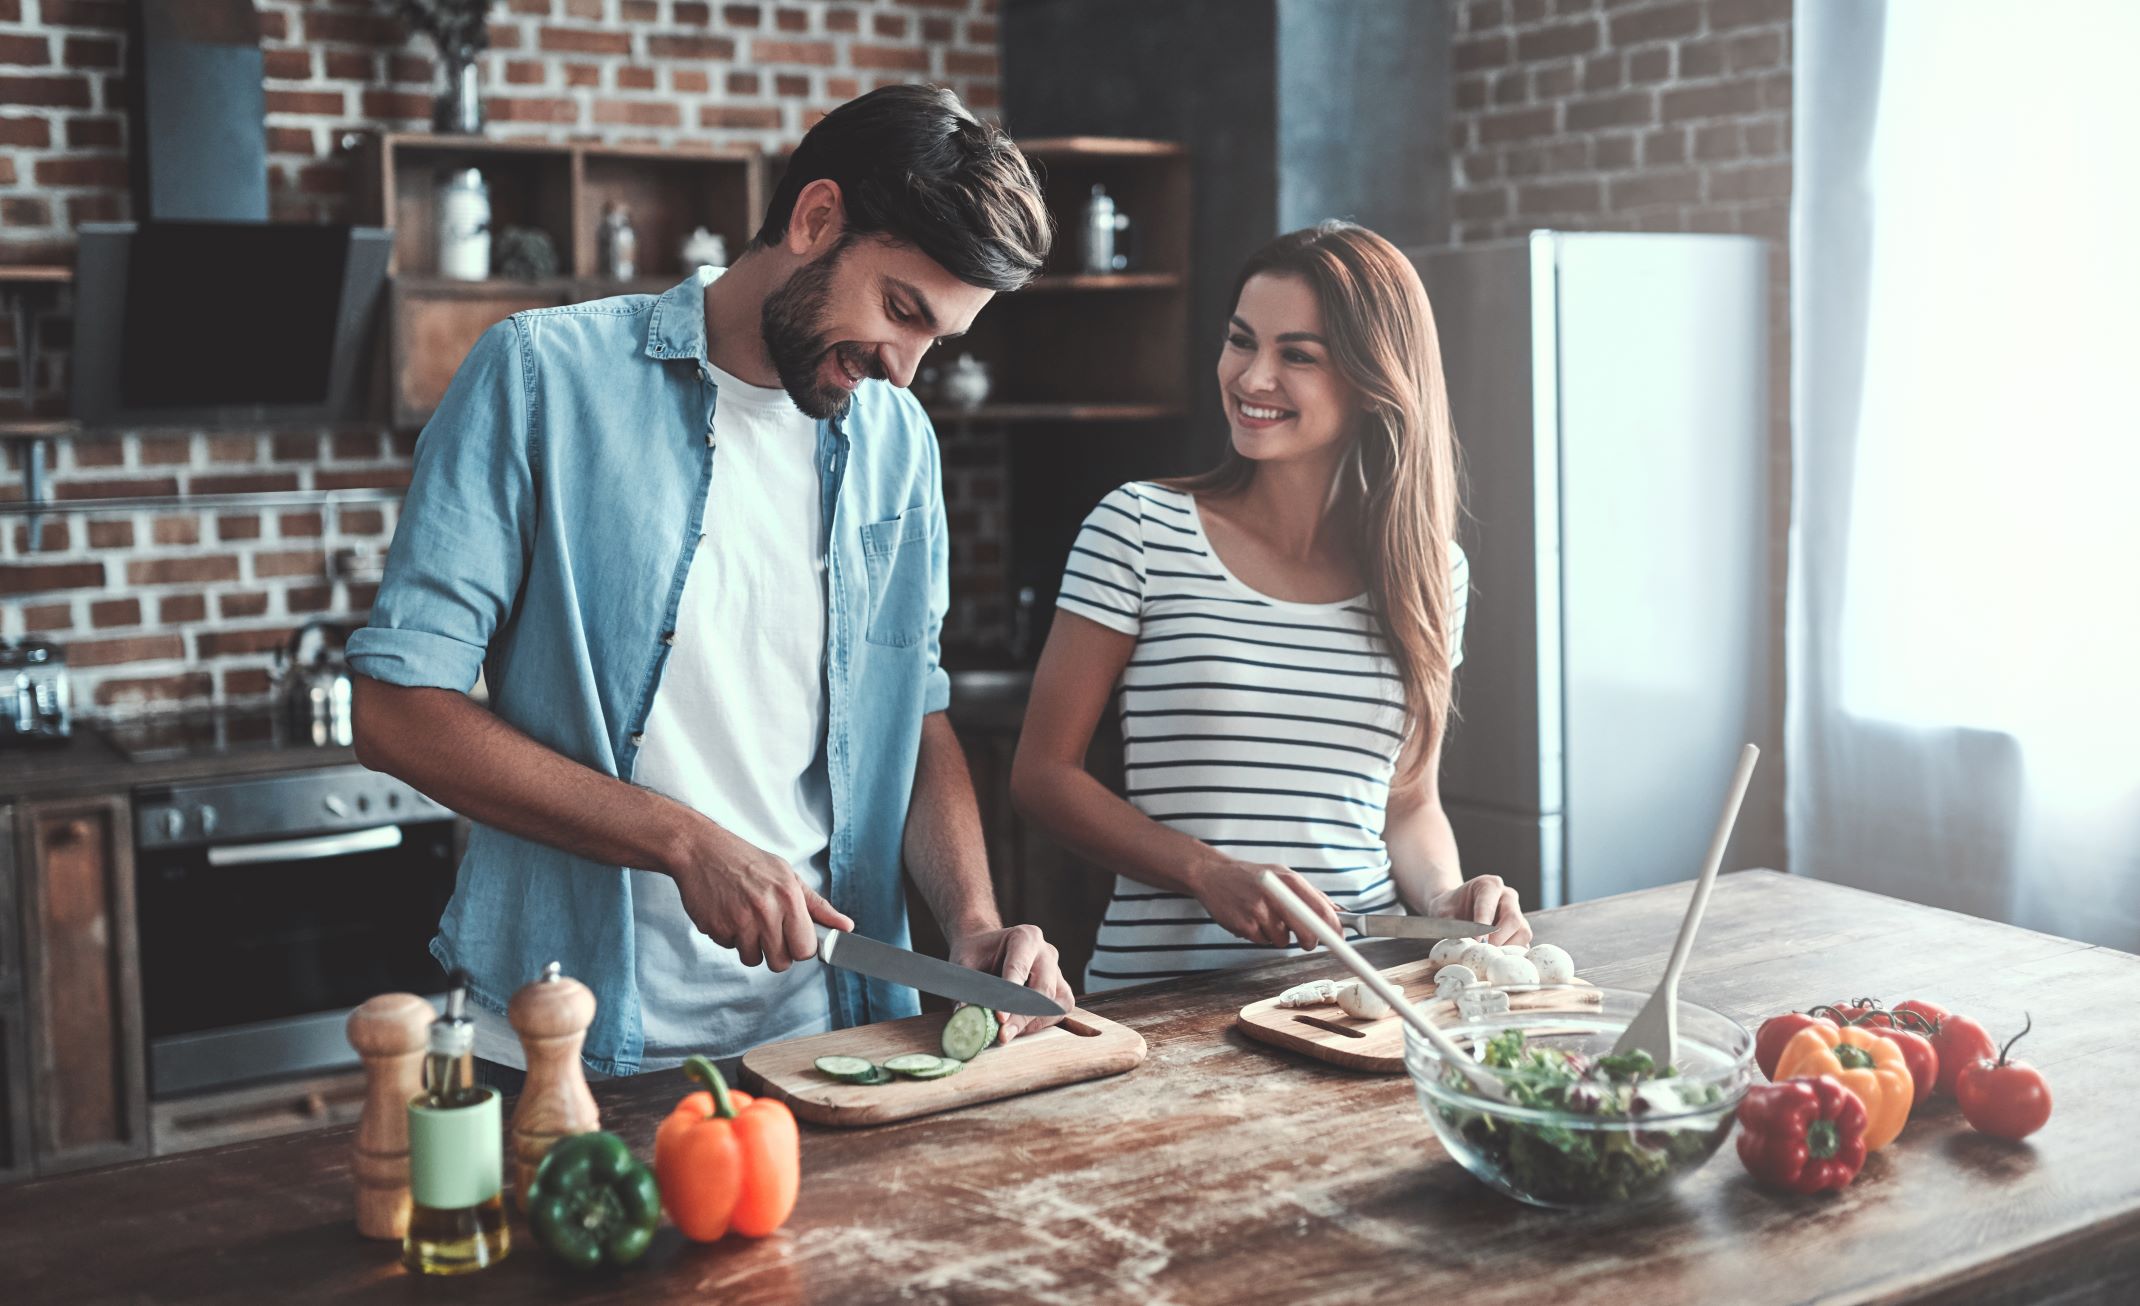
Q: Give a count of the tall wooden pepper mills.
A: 2